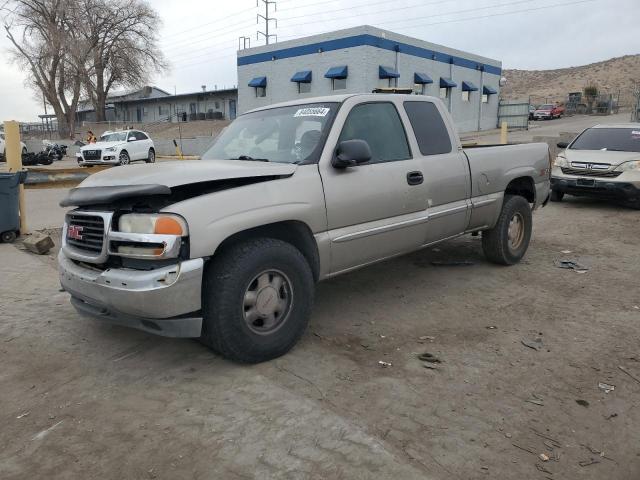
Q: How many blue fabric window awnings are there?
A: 8